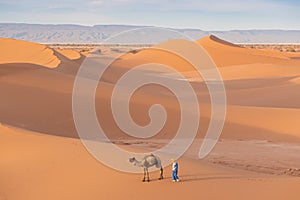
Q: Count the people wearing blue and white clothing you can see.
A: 1